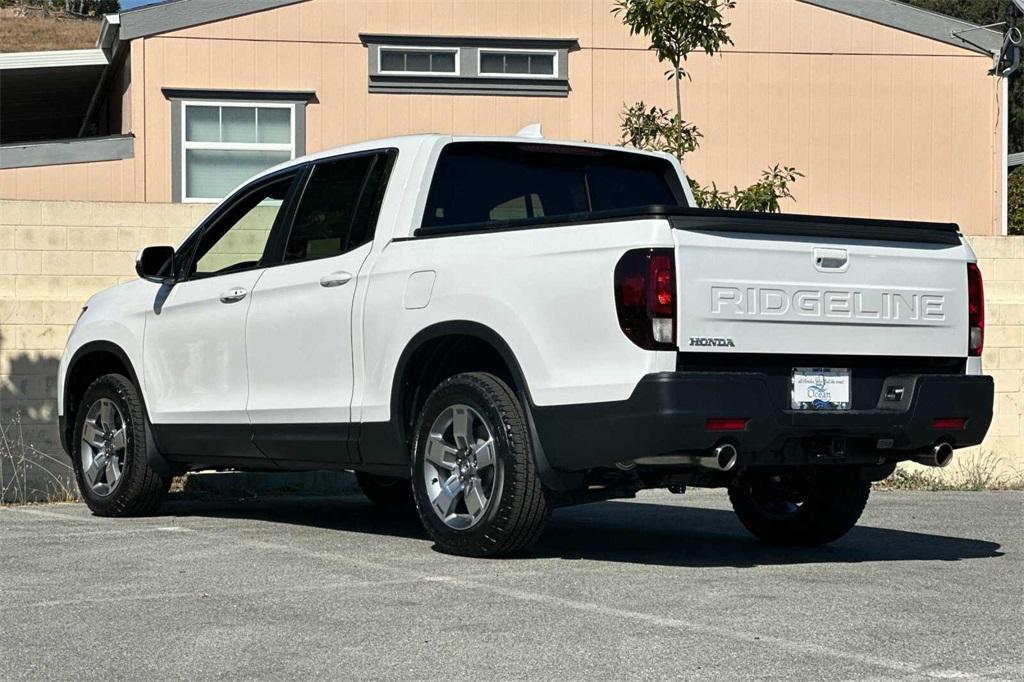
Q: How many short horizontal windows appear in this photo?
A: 2